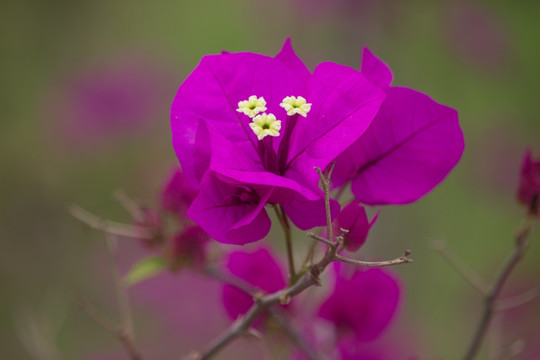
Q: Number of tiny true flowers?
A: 3